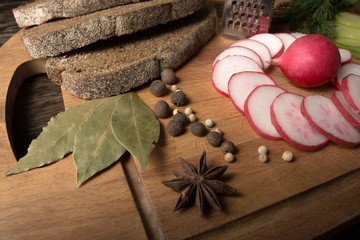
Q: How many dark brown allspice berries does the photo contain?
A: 9